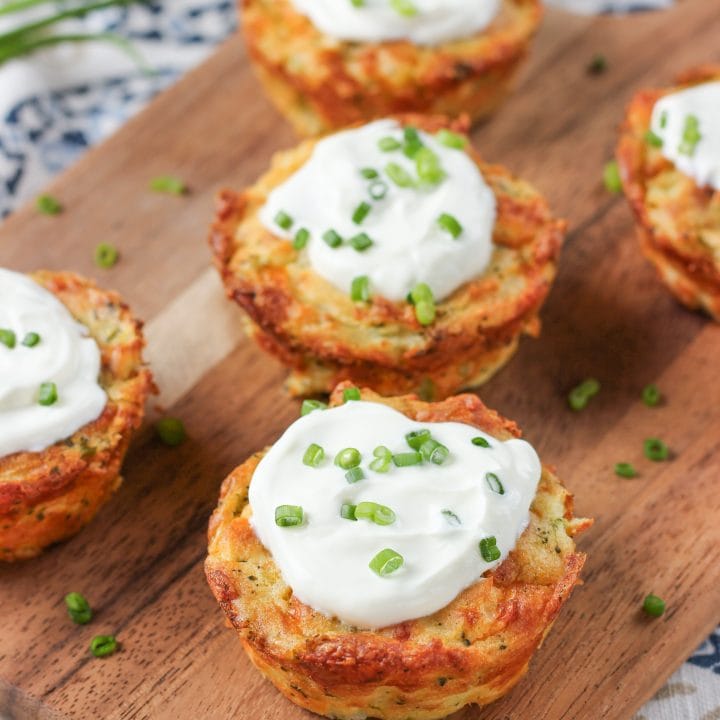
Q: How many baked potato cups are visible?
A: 5